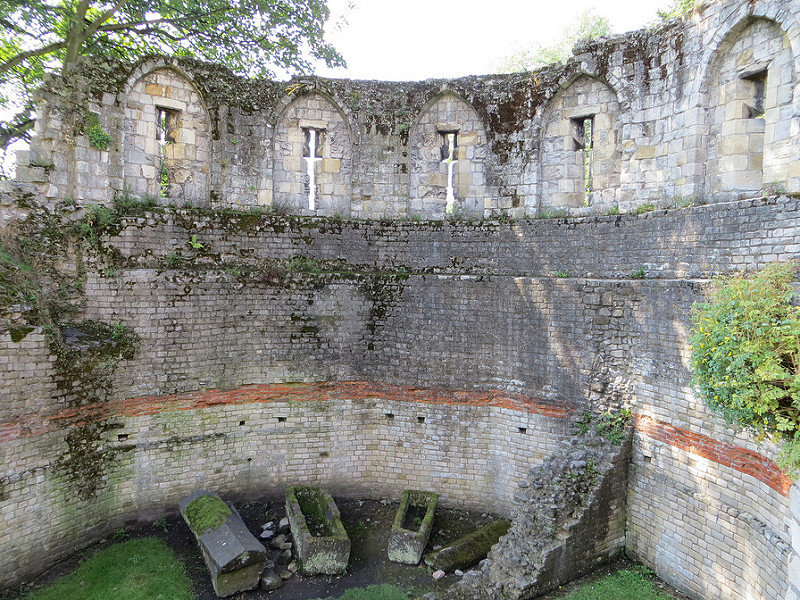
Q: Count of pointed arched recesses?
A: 5